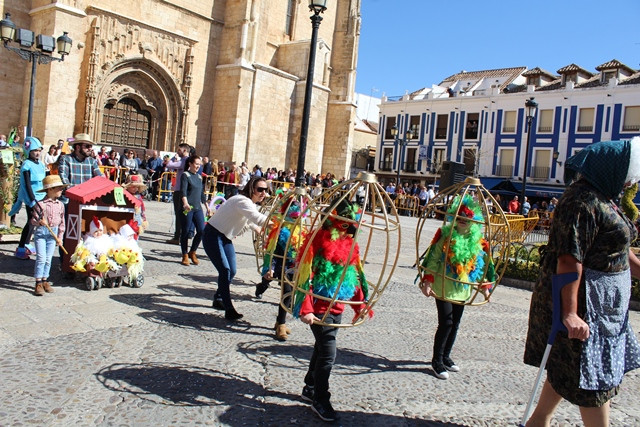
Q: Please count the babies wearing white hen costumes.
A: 2